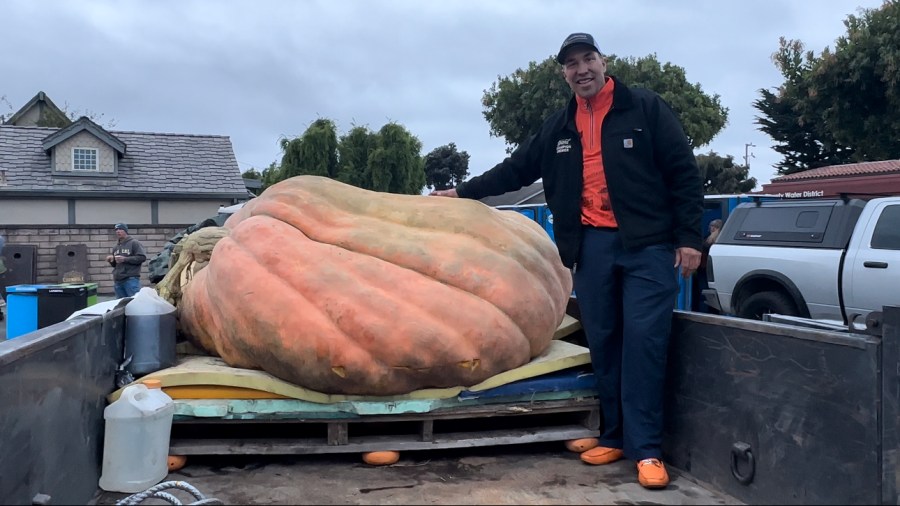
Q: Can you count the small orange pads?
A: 3